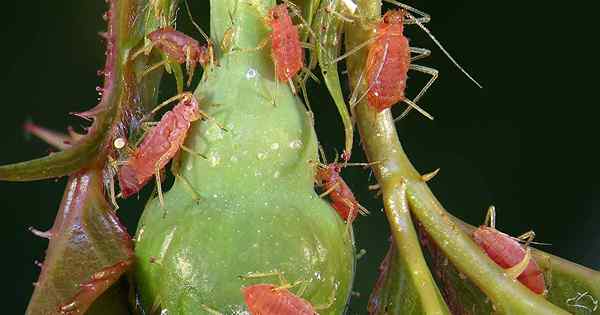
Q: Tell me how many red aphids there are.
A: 7